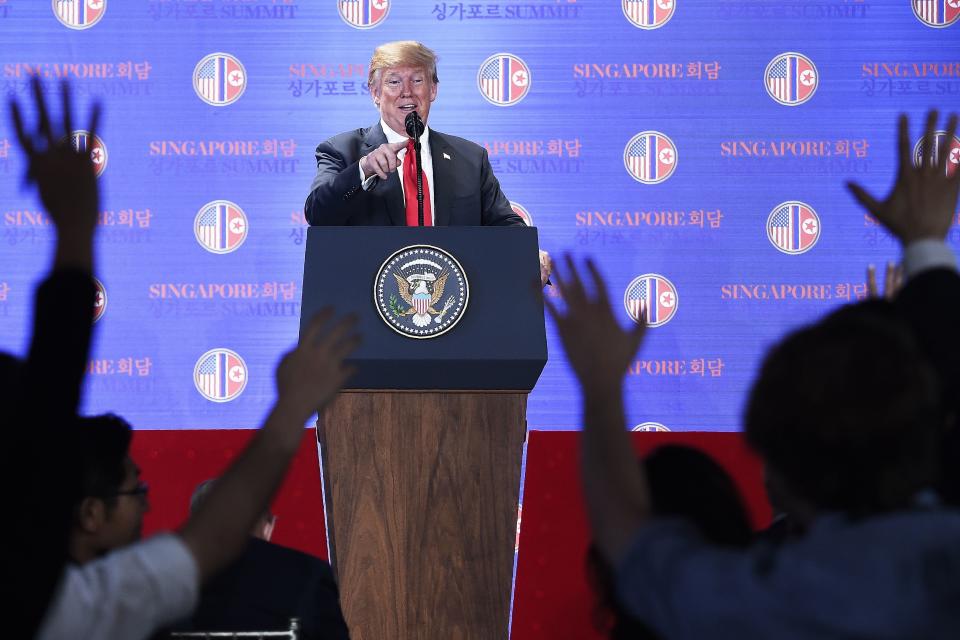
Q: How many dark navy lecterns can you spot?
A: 1